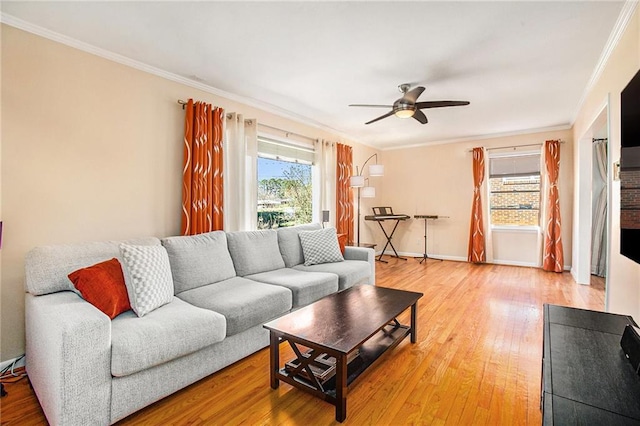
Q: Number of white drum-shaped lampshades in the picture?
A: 3